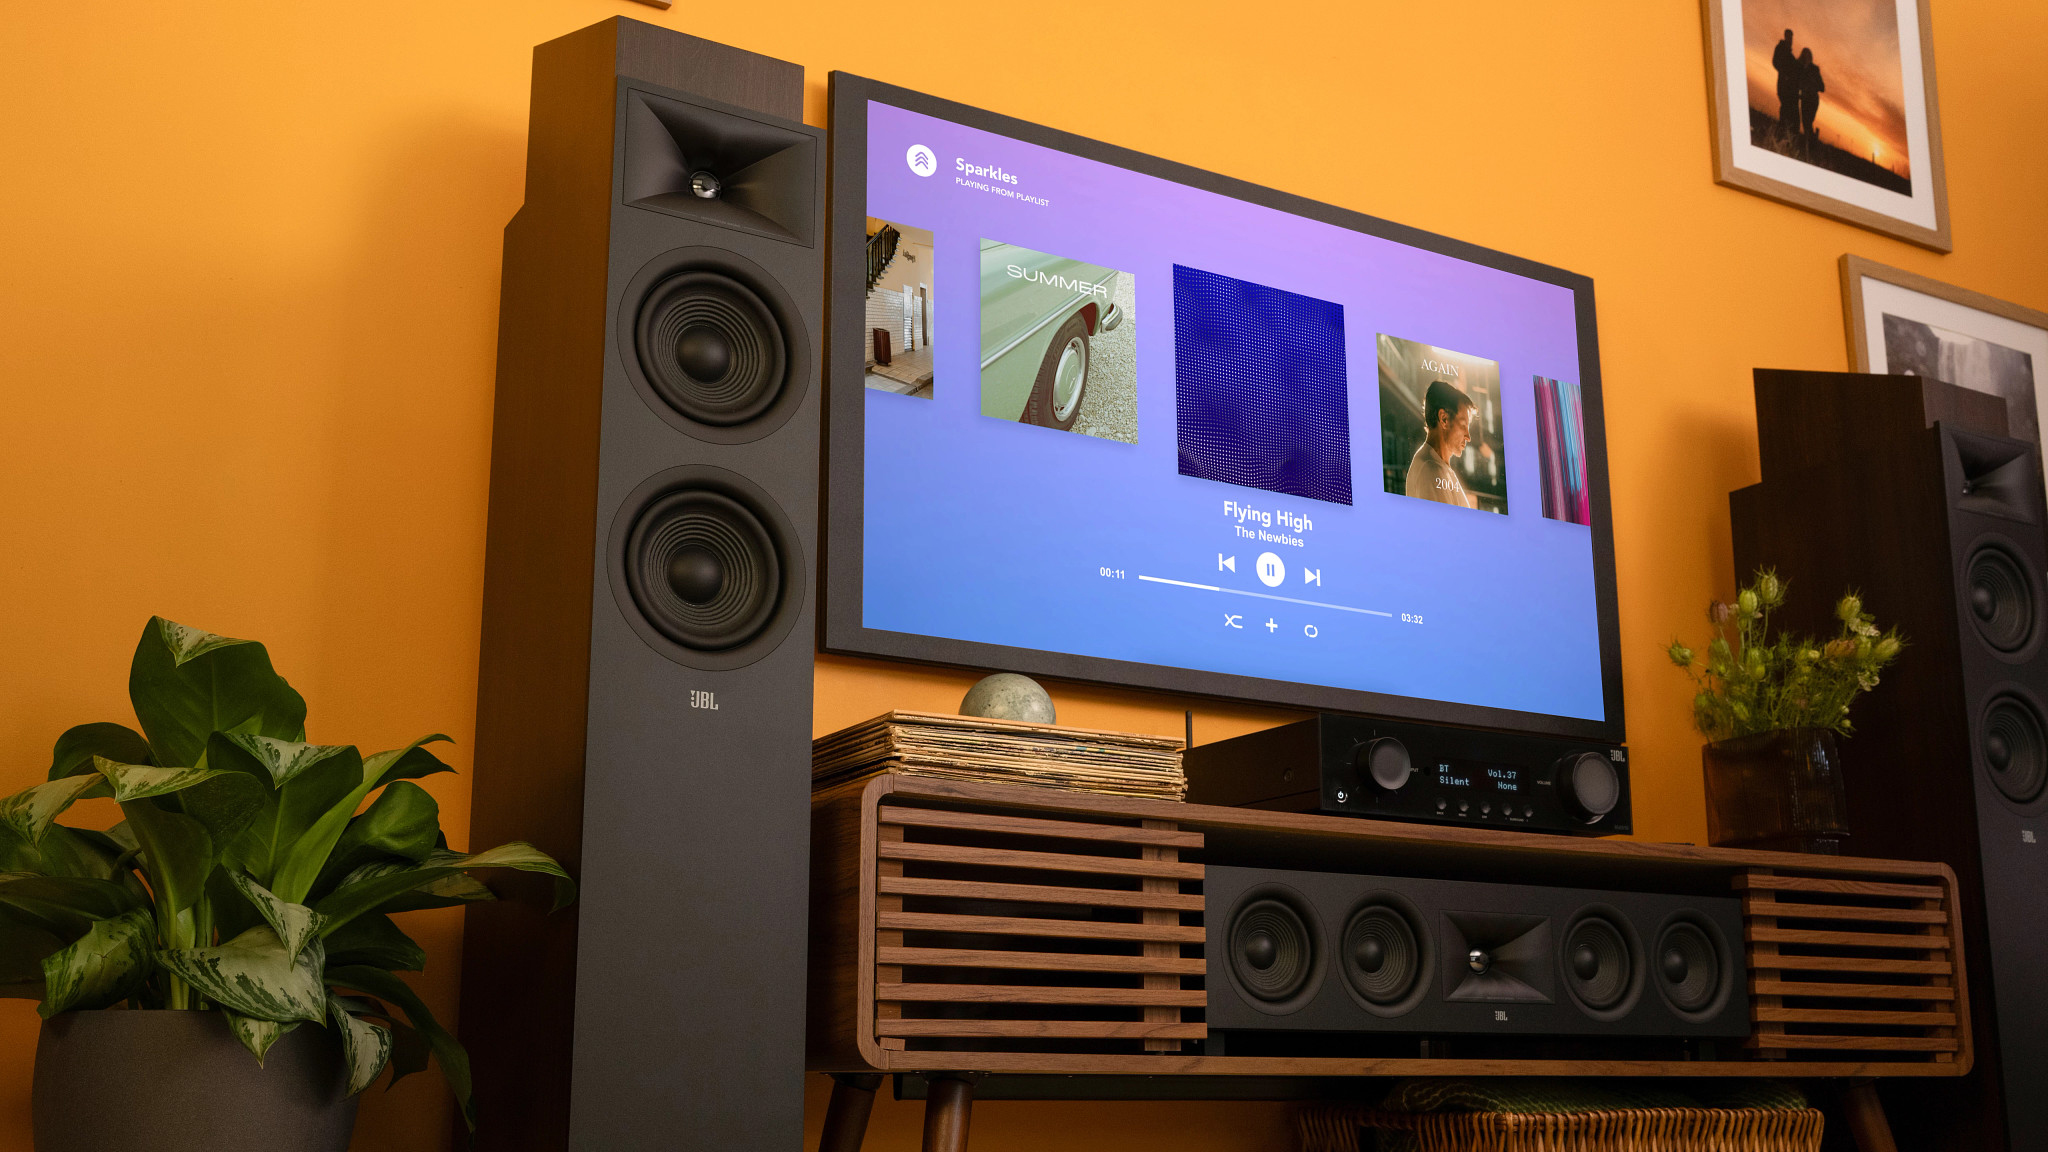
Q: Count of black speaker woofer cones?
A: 8